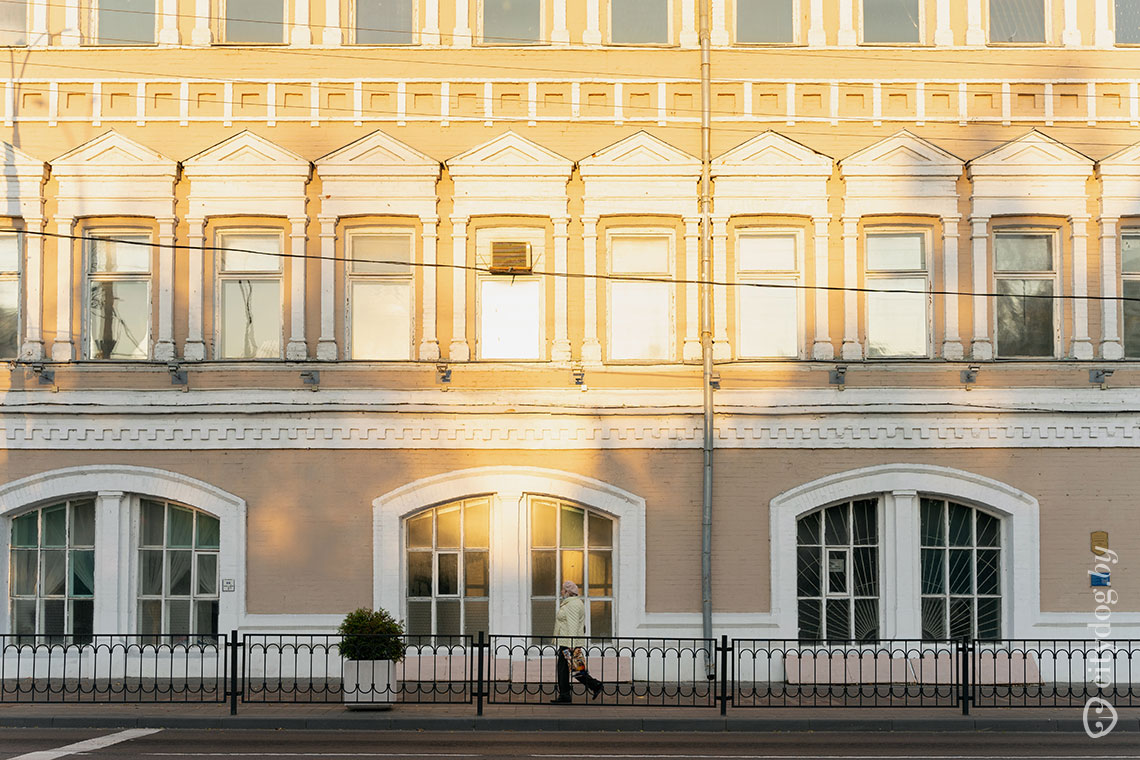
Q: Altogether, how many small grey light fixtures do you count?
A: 9